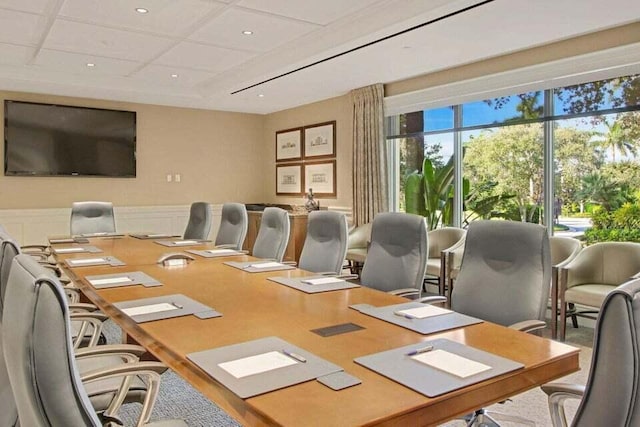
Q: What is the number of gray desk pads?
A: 14